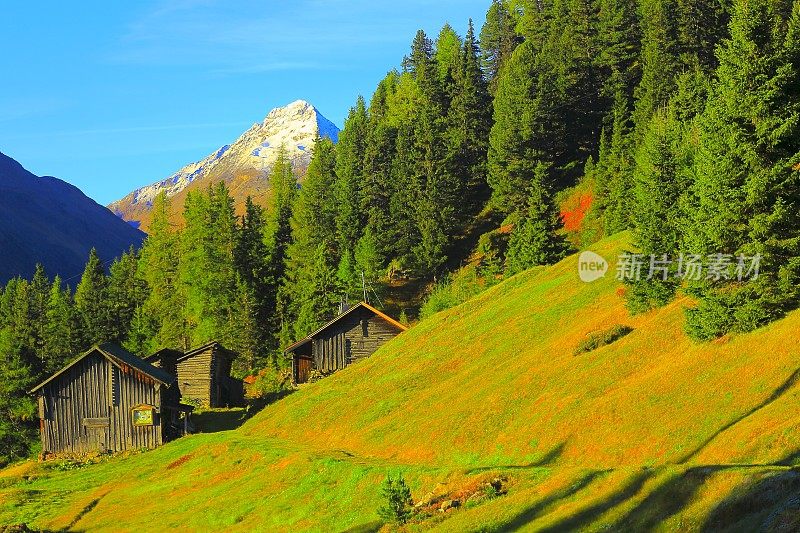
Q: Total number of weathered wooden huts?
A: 4